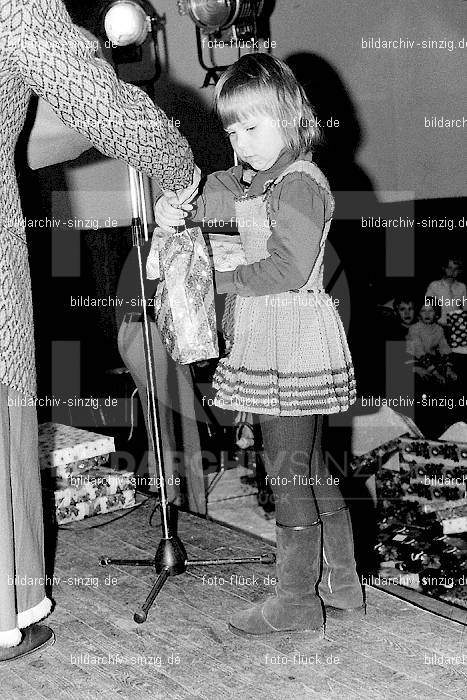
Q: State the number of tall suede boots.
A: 2